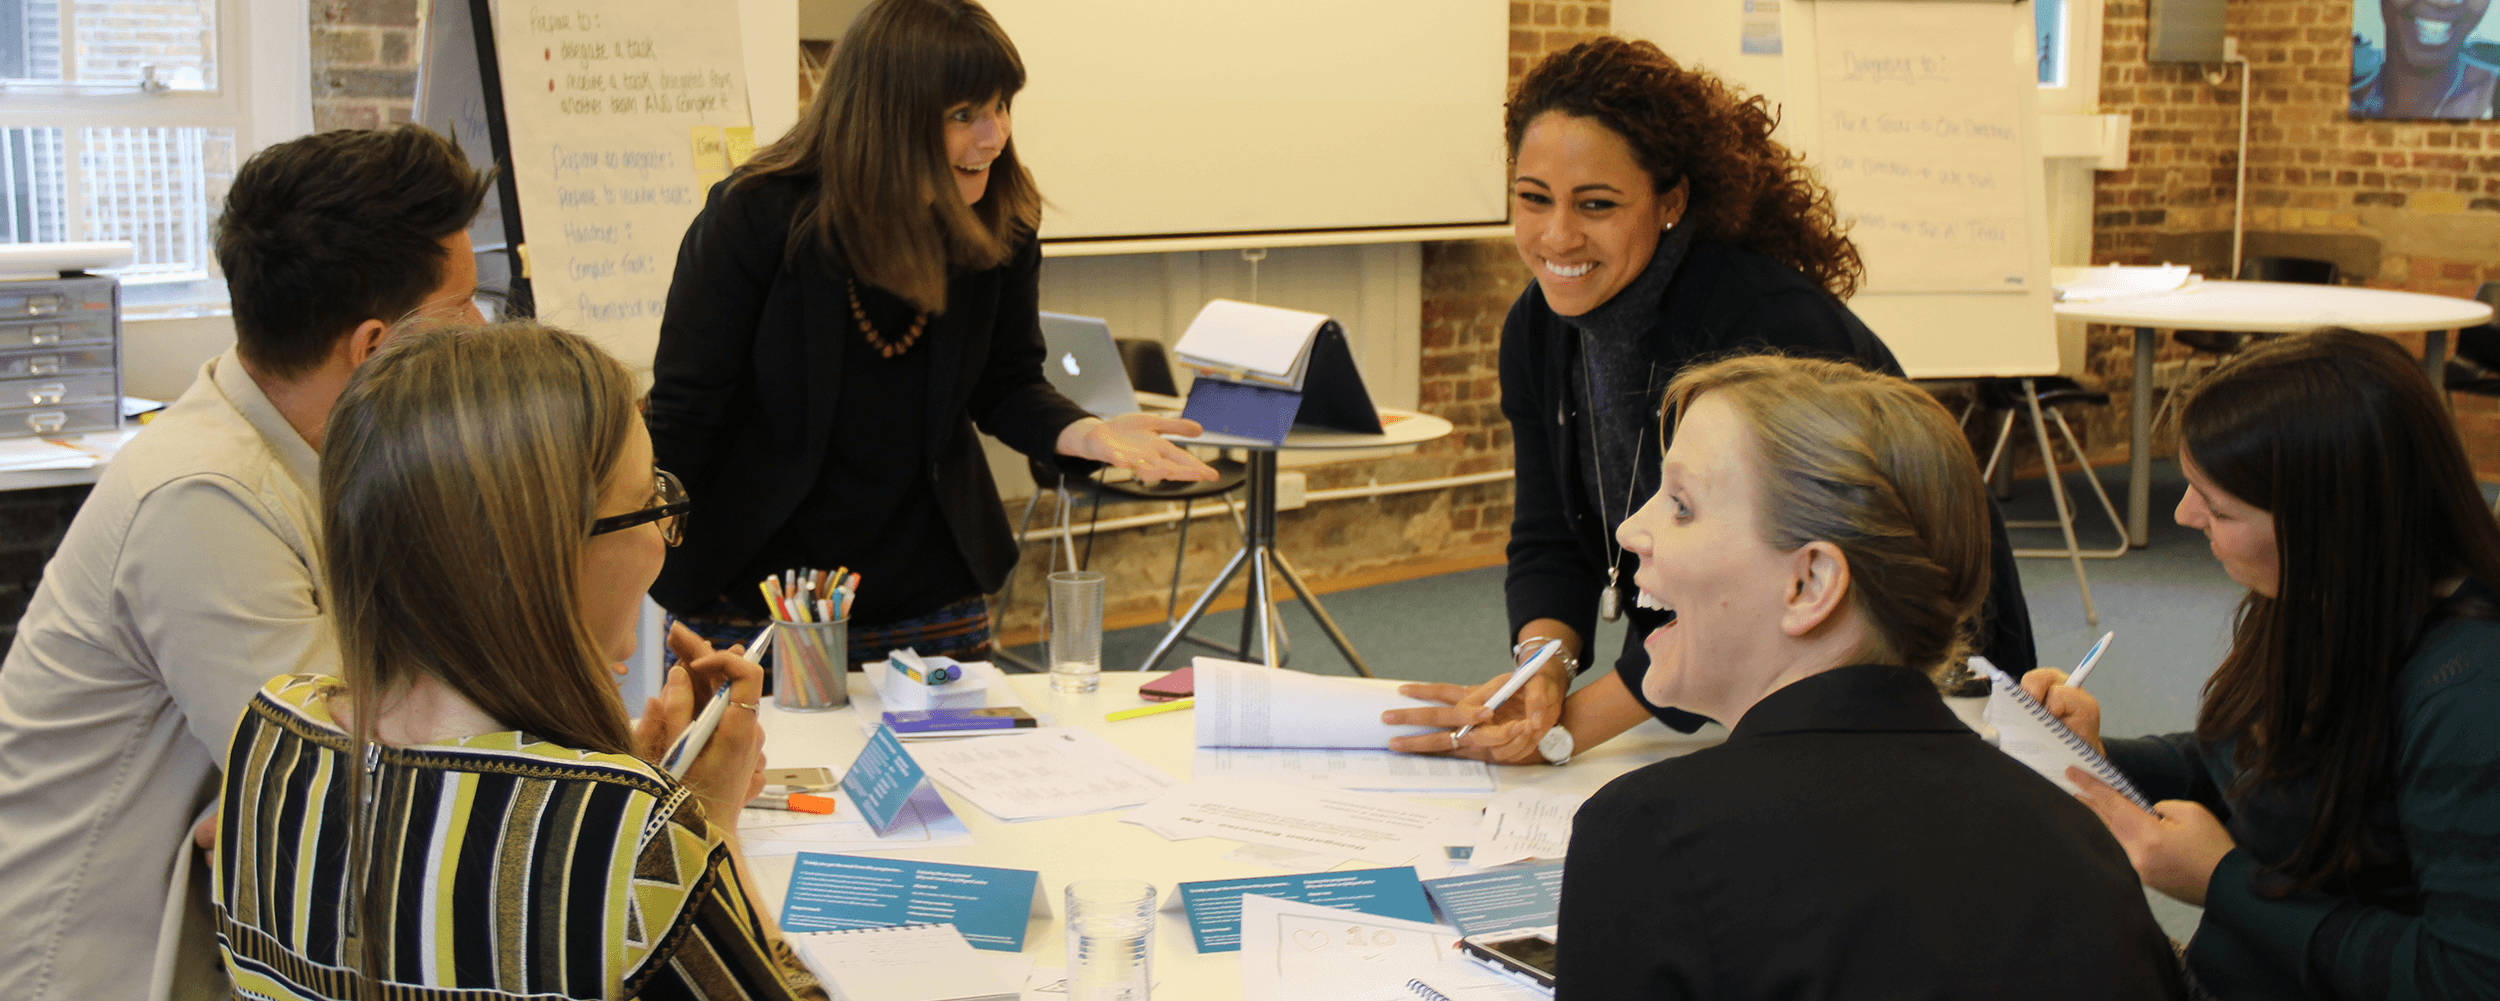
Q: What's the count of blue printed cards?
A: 4